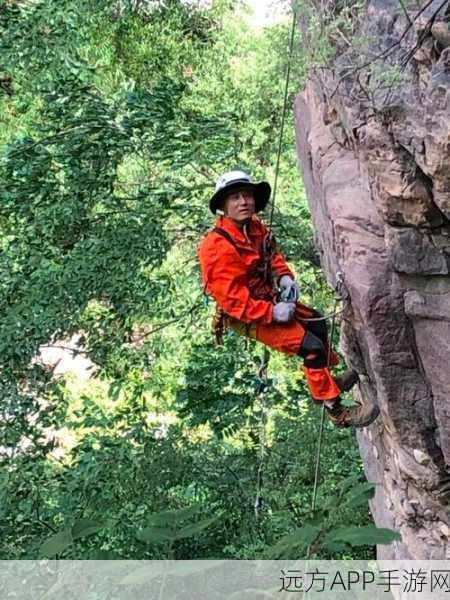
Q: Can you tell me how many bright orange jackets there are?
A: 1